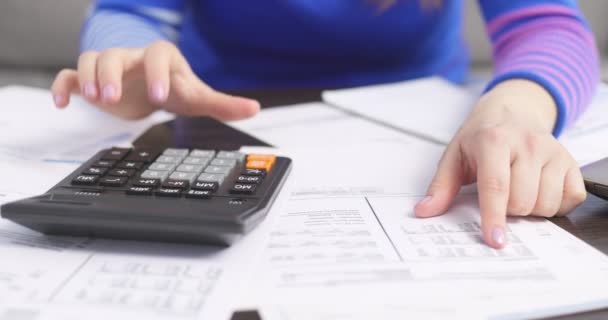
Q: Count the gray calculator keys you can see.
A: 12